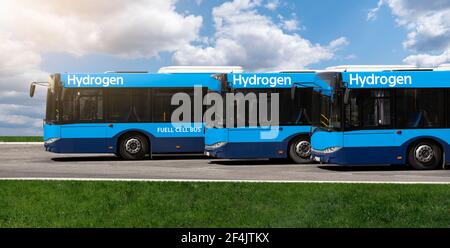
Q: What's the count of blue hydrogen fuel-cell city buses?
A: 3